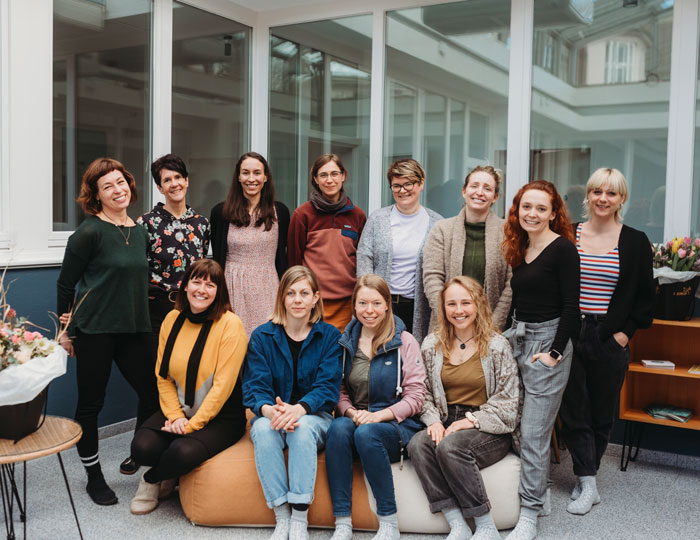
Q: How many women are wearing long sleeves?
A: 12